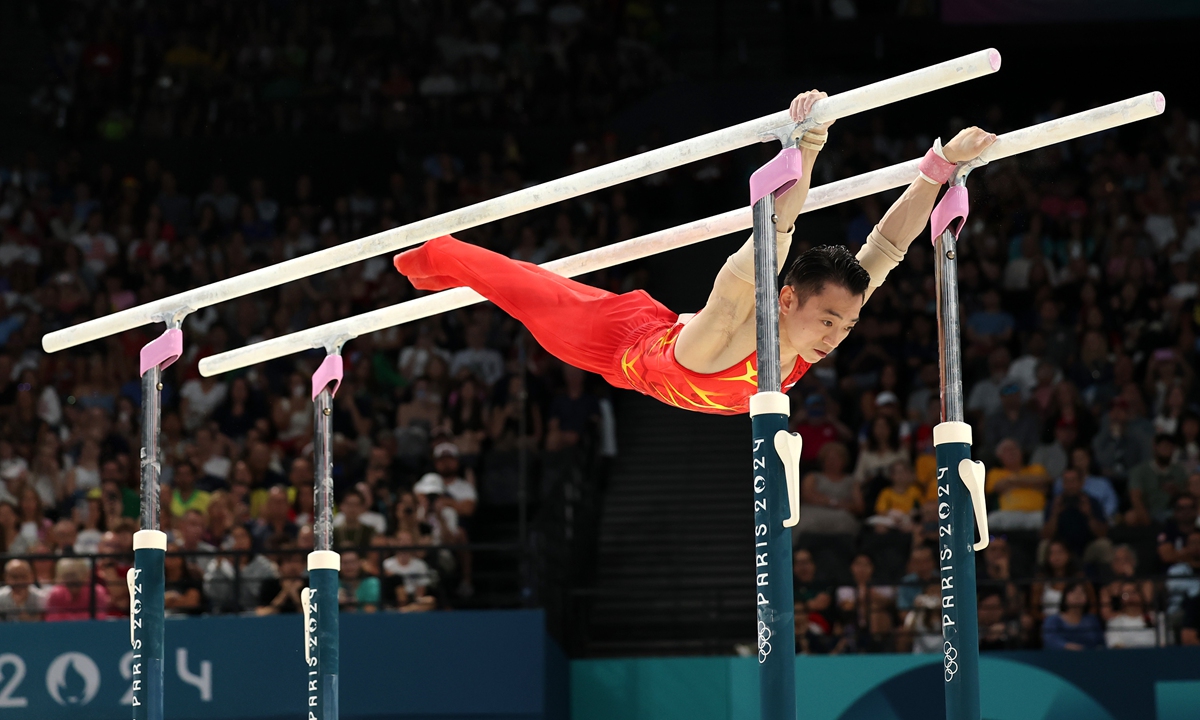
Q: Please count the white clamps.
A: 4